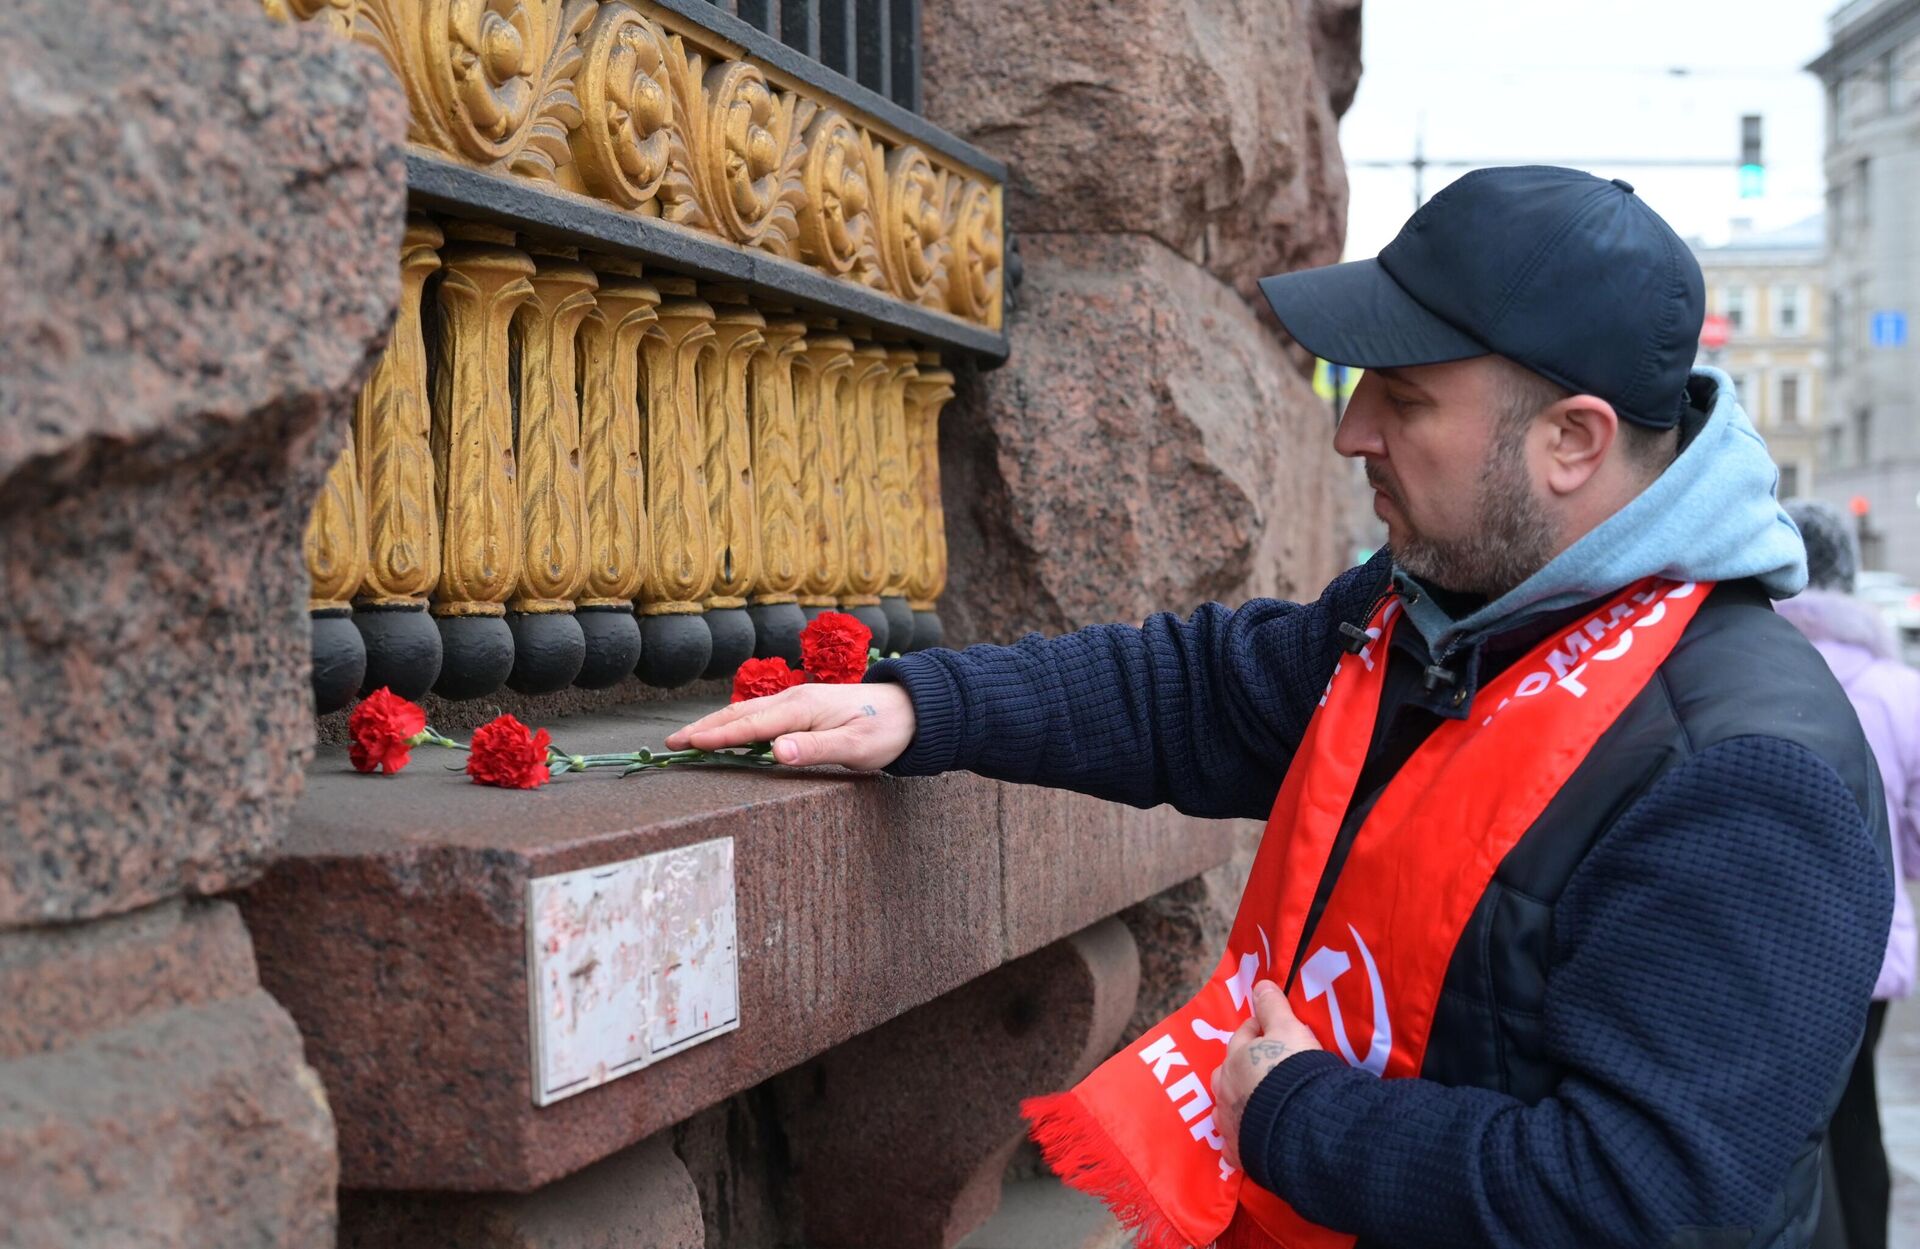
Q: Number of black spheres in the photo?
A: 12